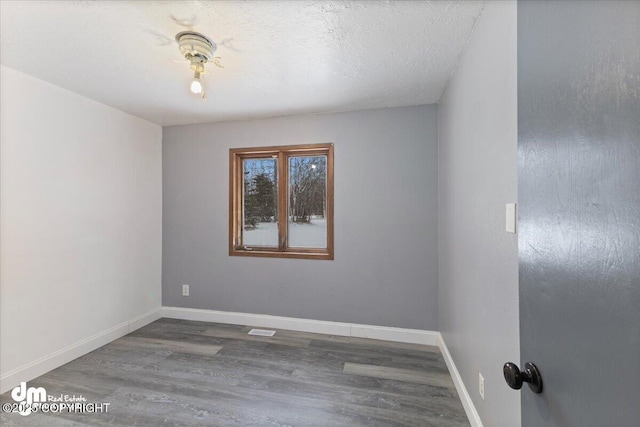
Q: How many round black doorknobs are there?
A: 1